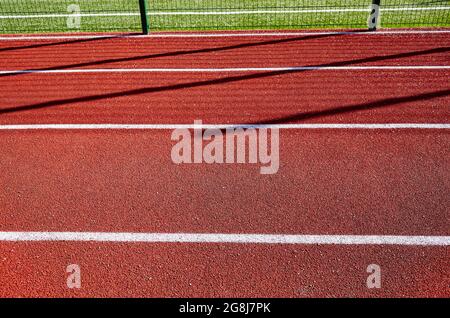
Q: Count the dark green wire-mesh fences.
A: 1